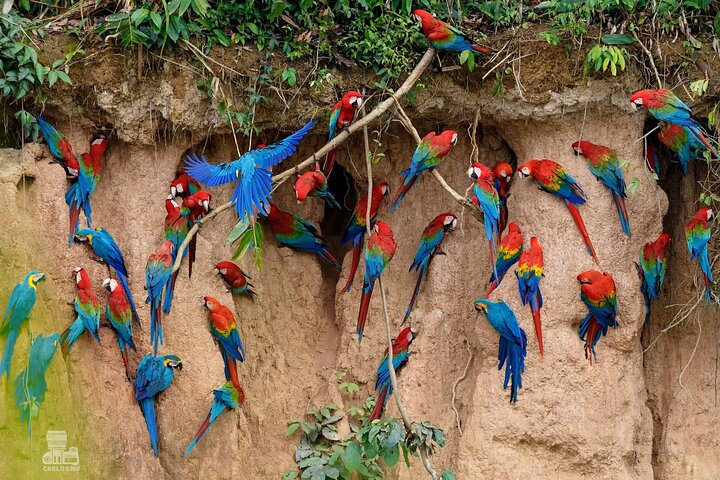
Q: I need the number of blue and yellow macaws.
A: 6